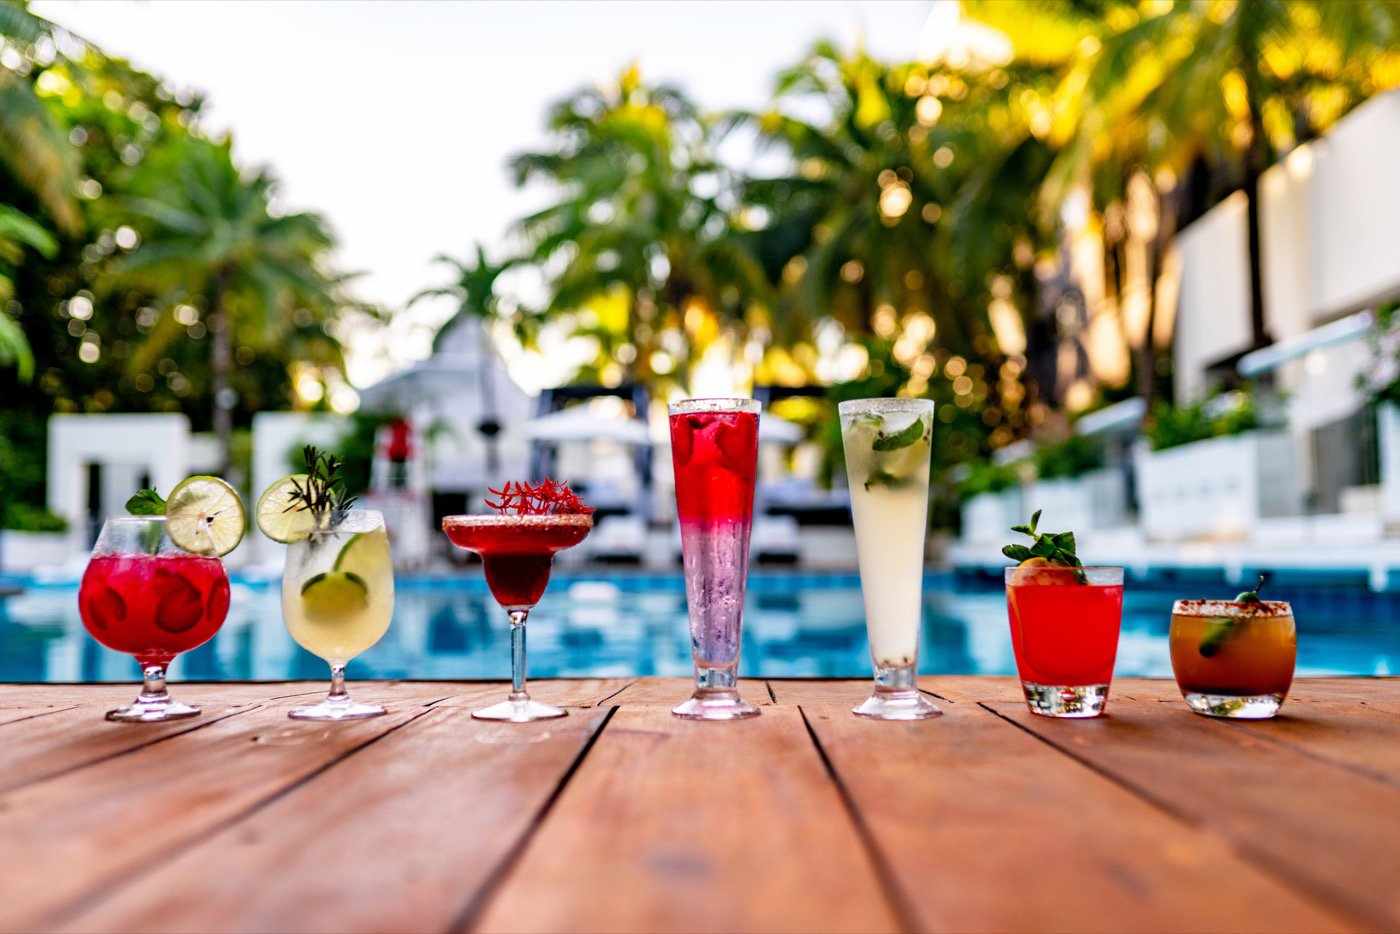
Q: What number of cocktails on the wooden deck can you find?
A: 7